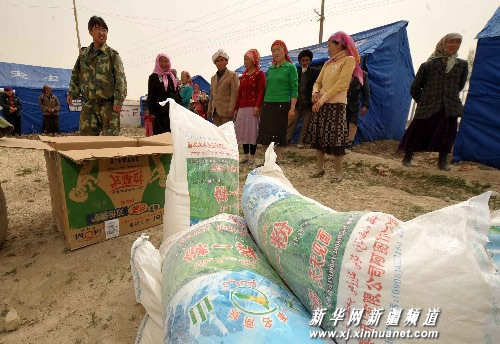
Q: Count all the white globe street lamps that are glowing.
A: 0